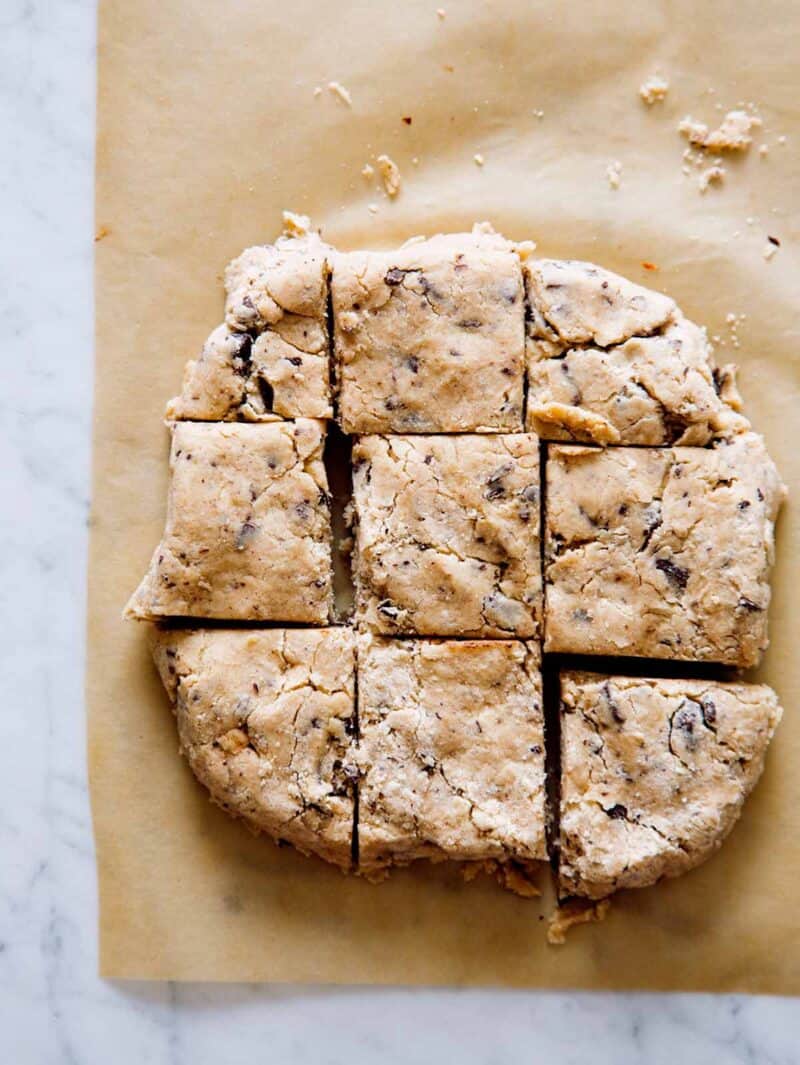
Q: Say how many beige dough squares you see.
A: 9